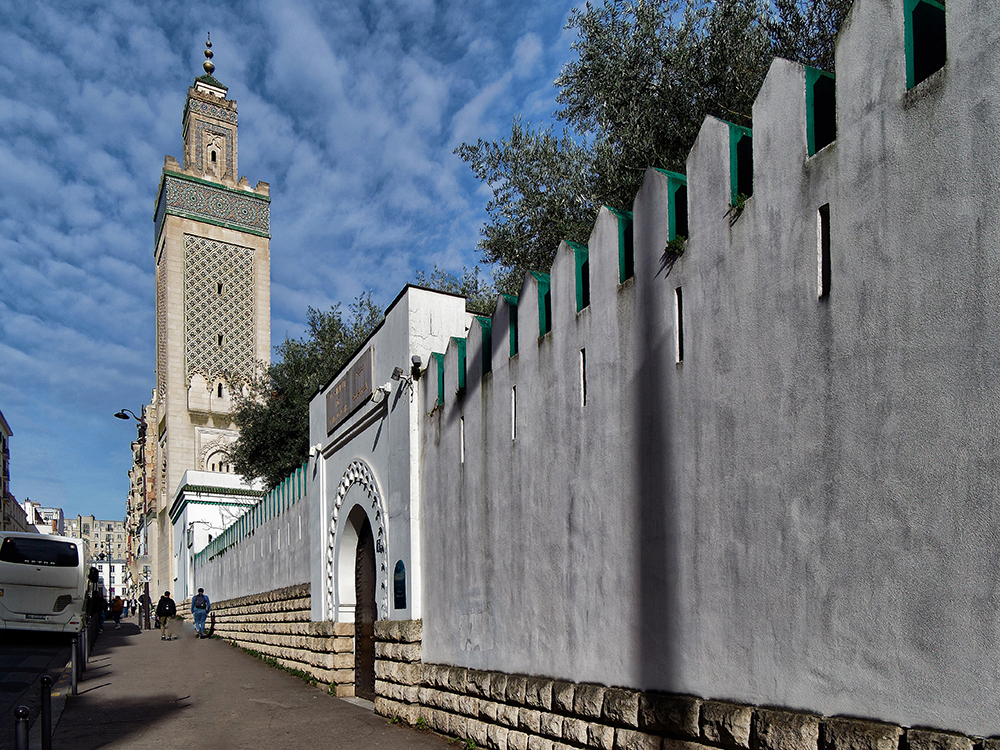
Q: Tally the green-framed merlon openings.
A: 11